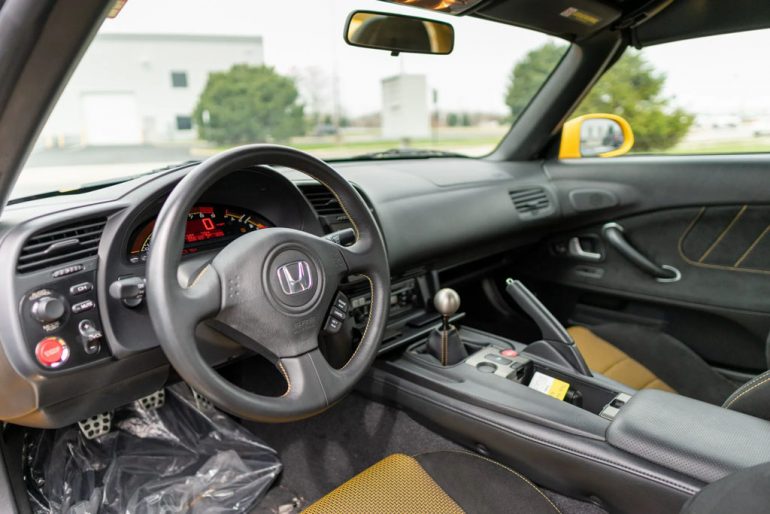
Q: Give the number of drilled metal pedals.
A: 3